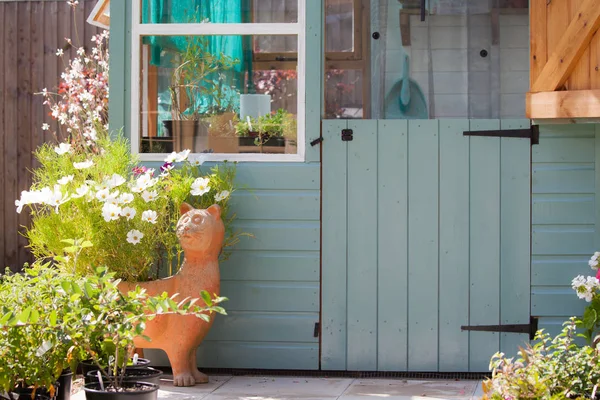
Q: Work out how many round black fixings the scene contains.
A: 2